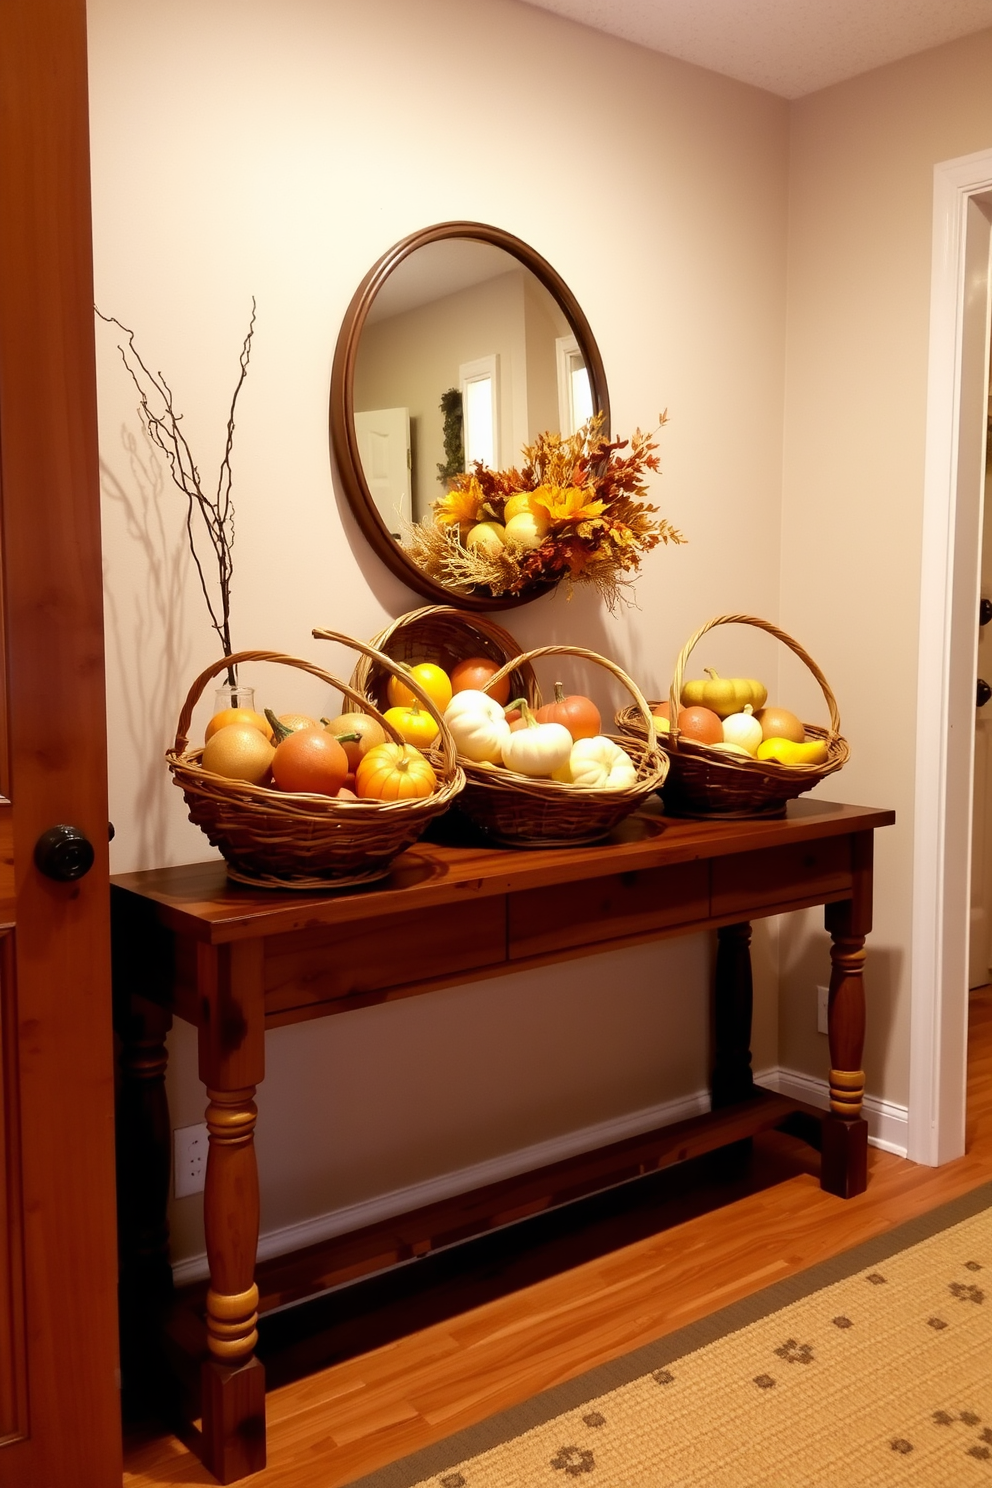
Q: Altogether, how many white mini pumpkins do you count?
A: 4